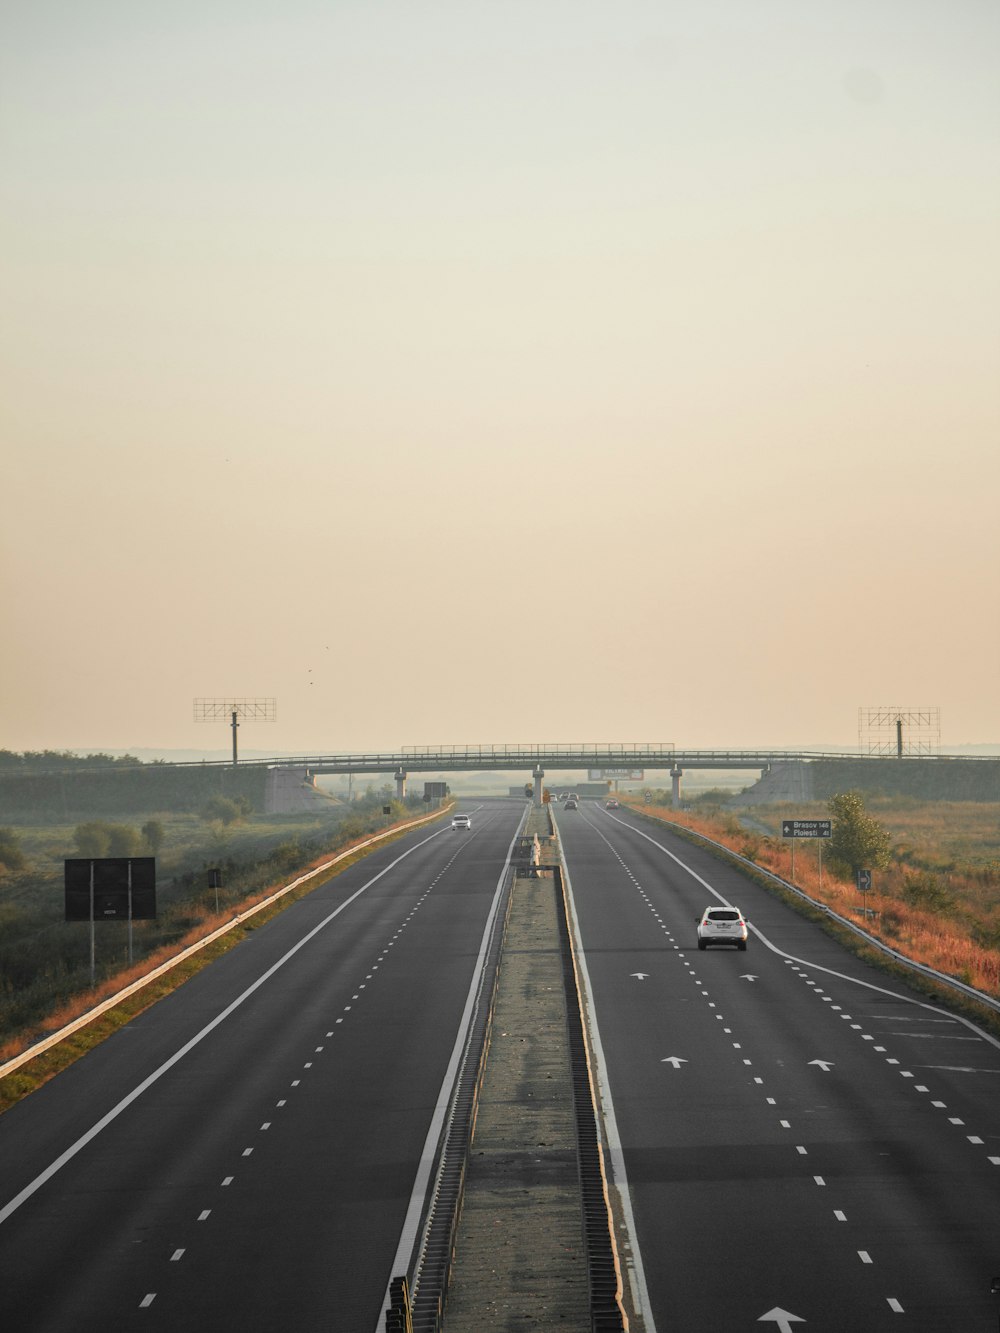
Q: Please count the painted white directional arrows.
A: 5